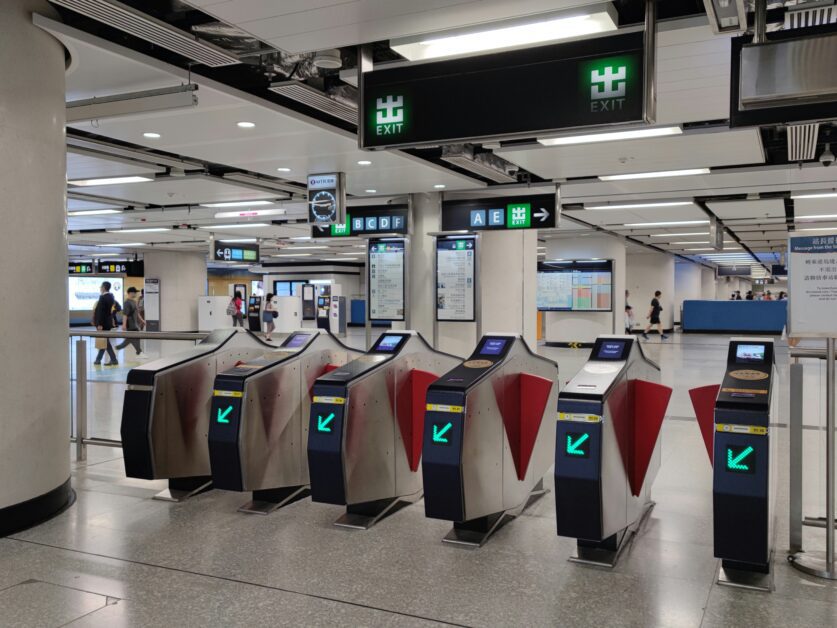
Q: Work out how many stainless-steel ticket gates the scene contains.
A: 6